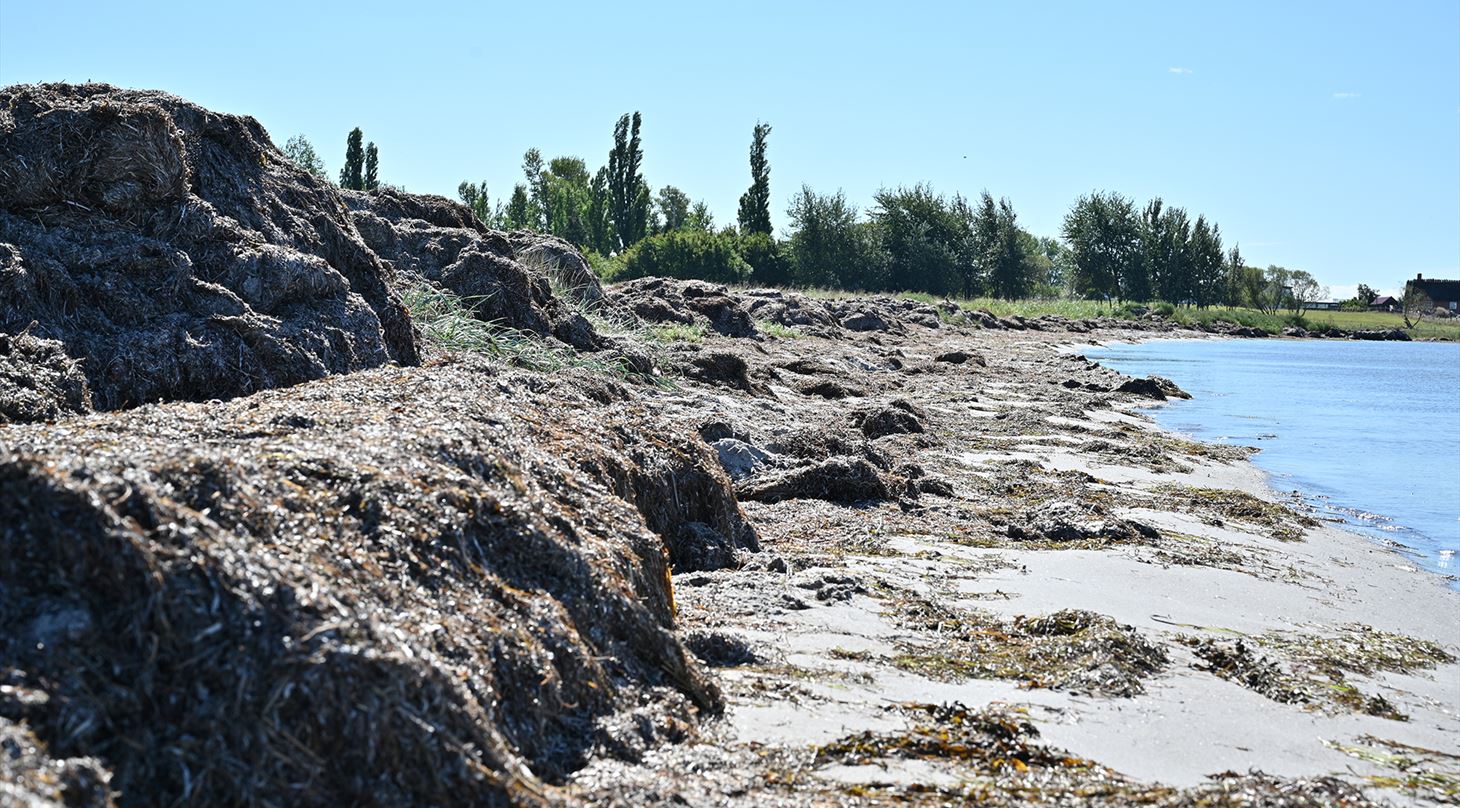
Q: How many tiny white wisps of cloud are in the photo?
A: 2